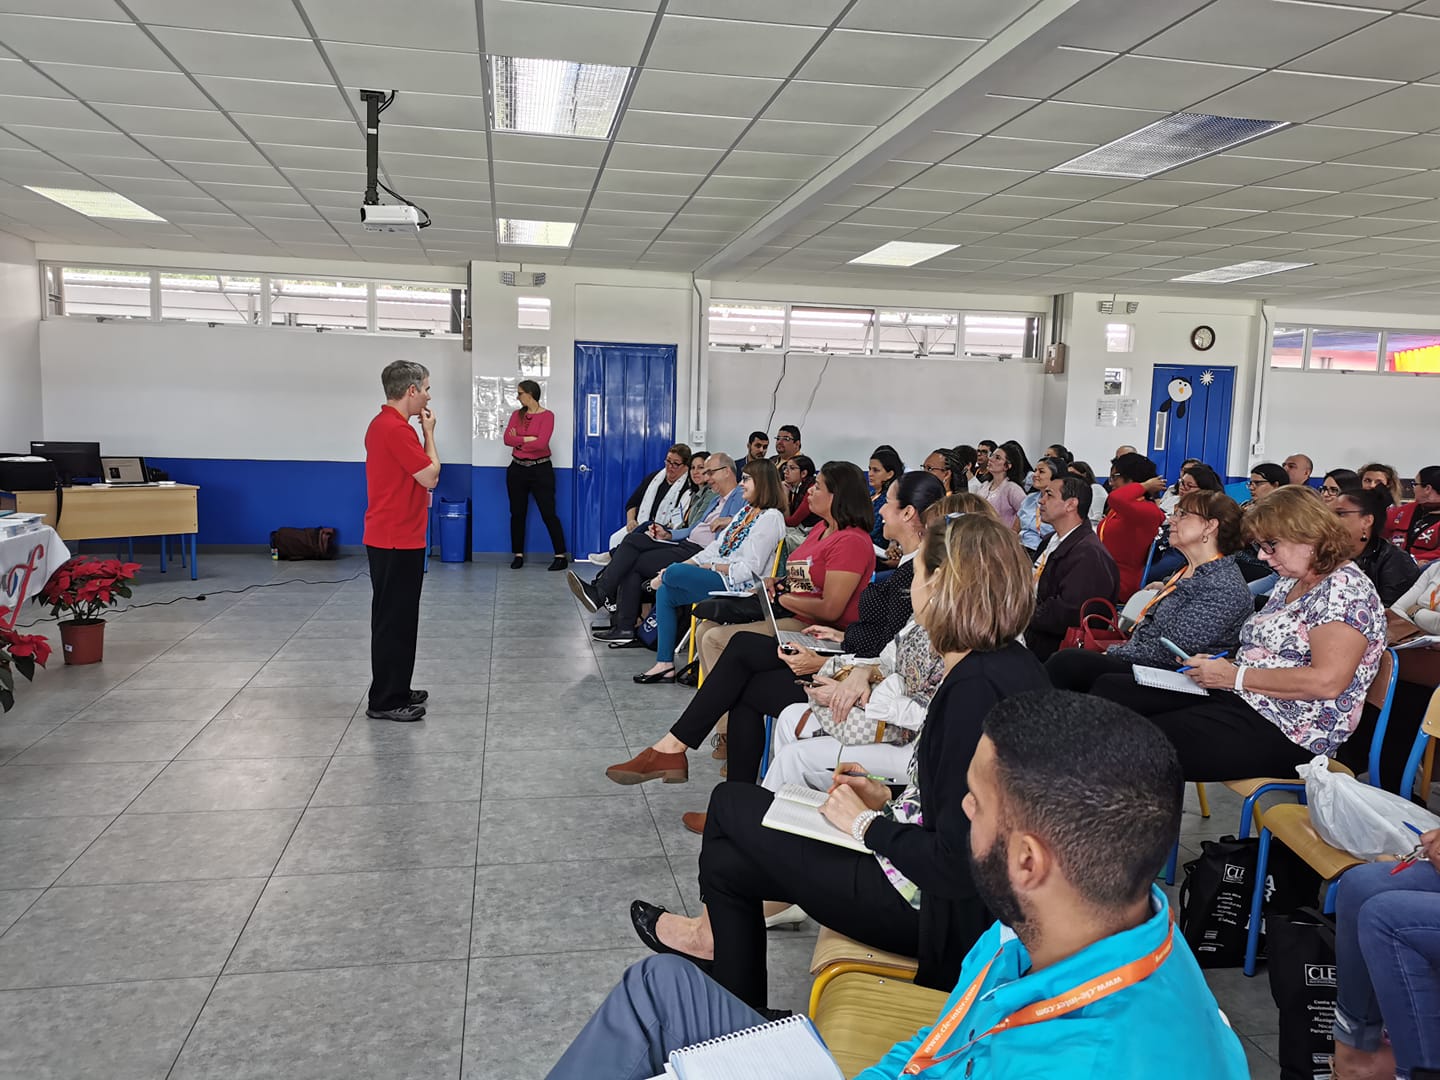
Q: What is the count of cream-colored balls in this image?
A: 0